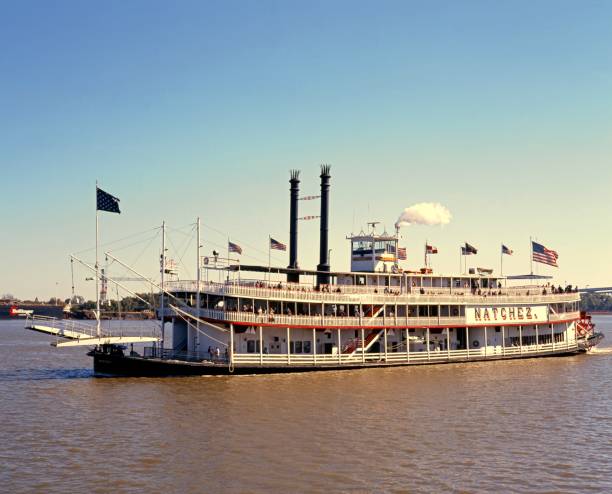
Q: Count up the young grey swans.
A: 0